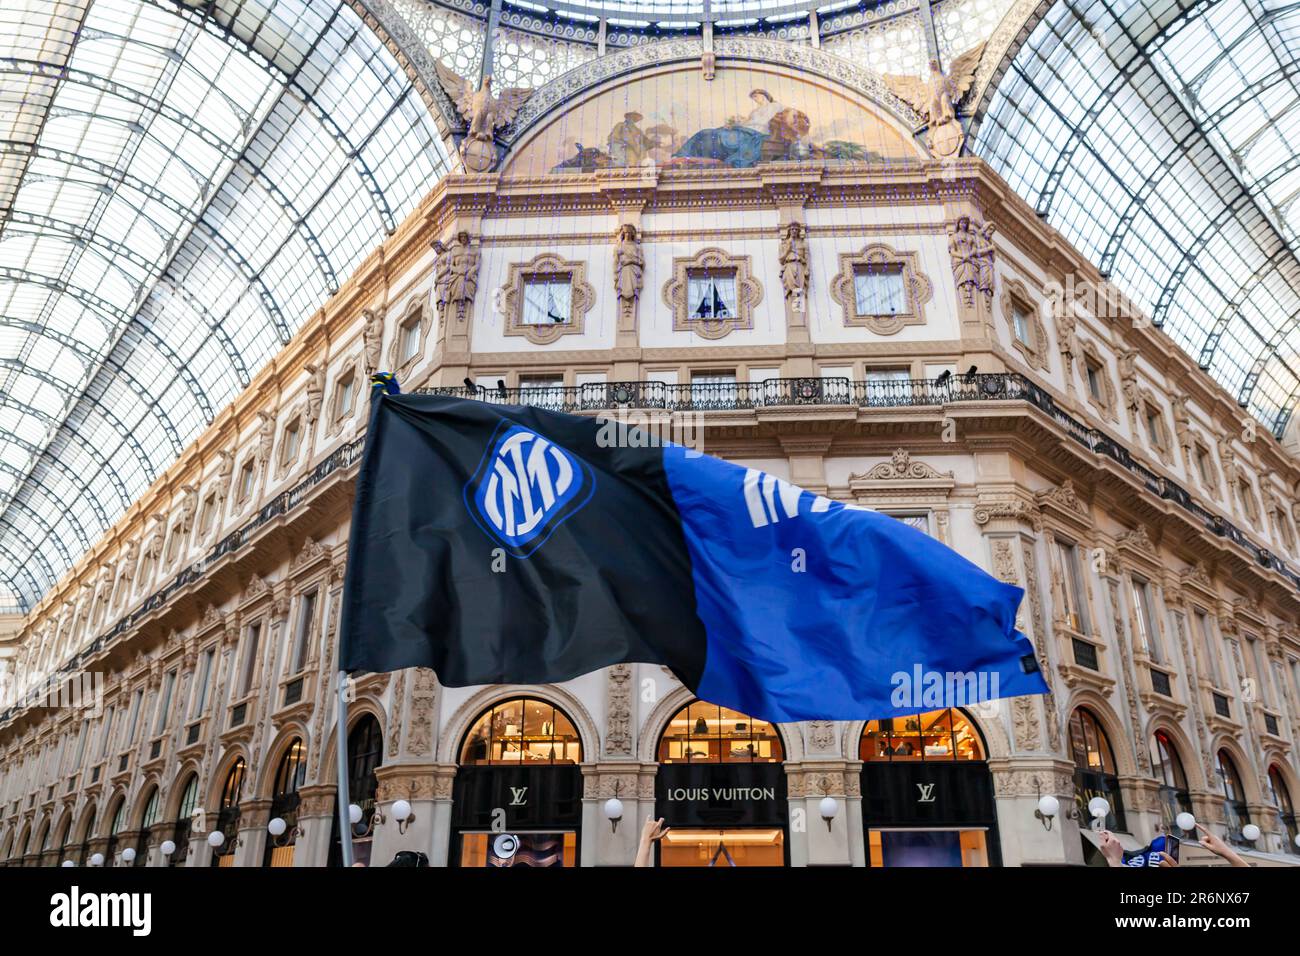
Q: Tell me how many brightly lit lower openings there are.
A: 3